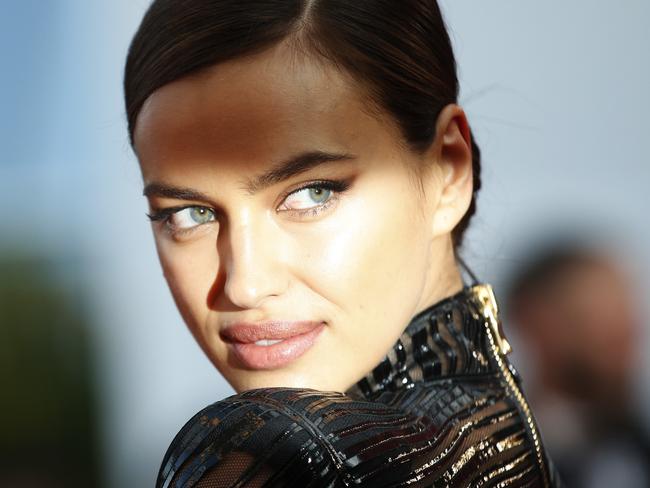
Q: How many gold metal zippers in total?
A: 1